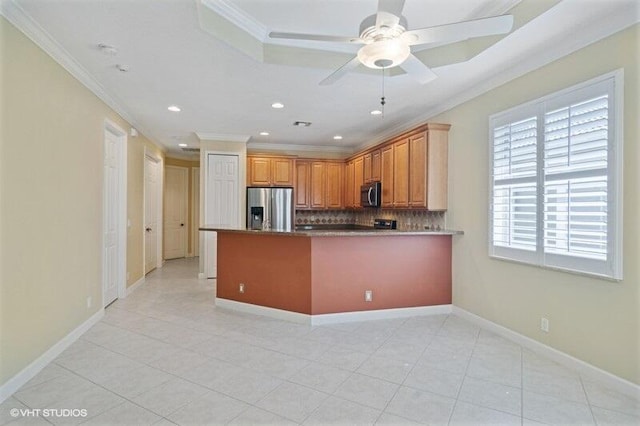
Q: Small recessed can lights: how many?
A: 6